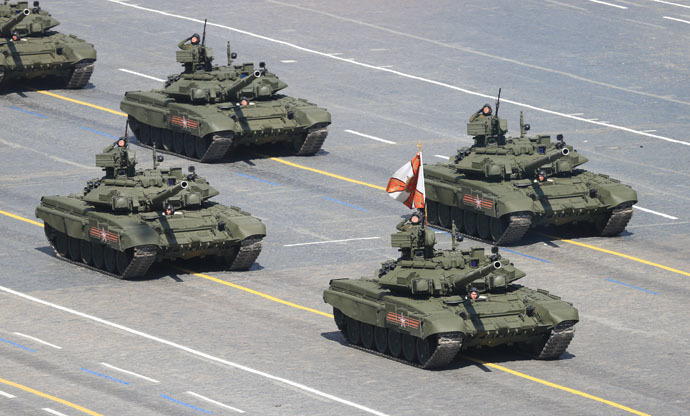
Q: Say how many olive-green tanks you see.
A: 5